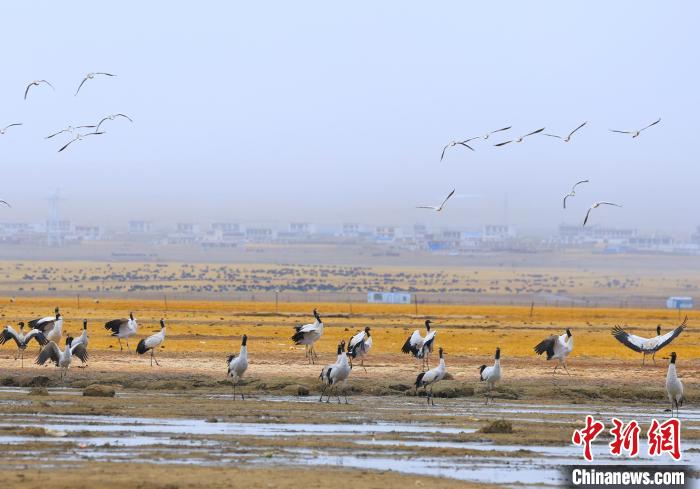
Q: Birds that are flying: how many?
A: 15